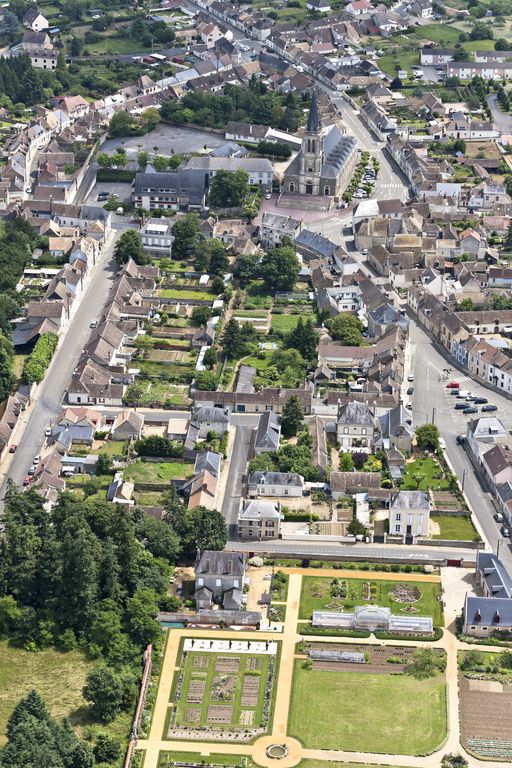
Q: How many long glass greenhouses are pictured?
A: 2